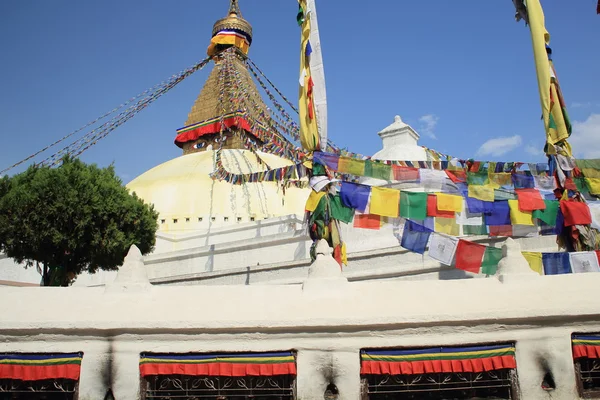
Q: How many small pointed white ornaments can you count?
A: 3